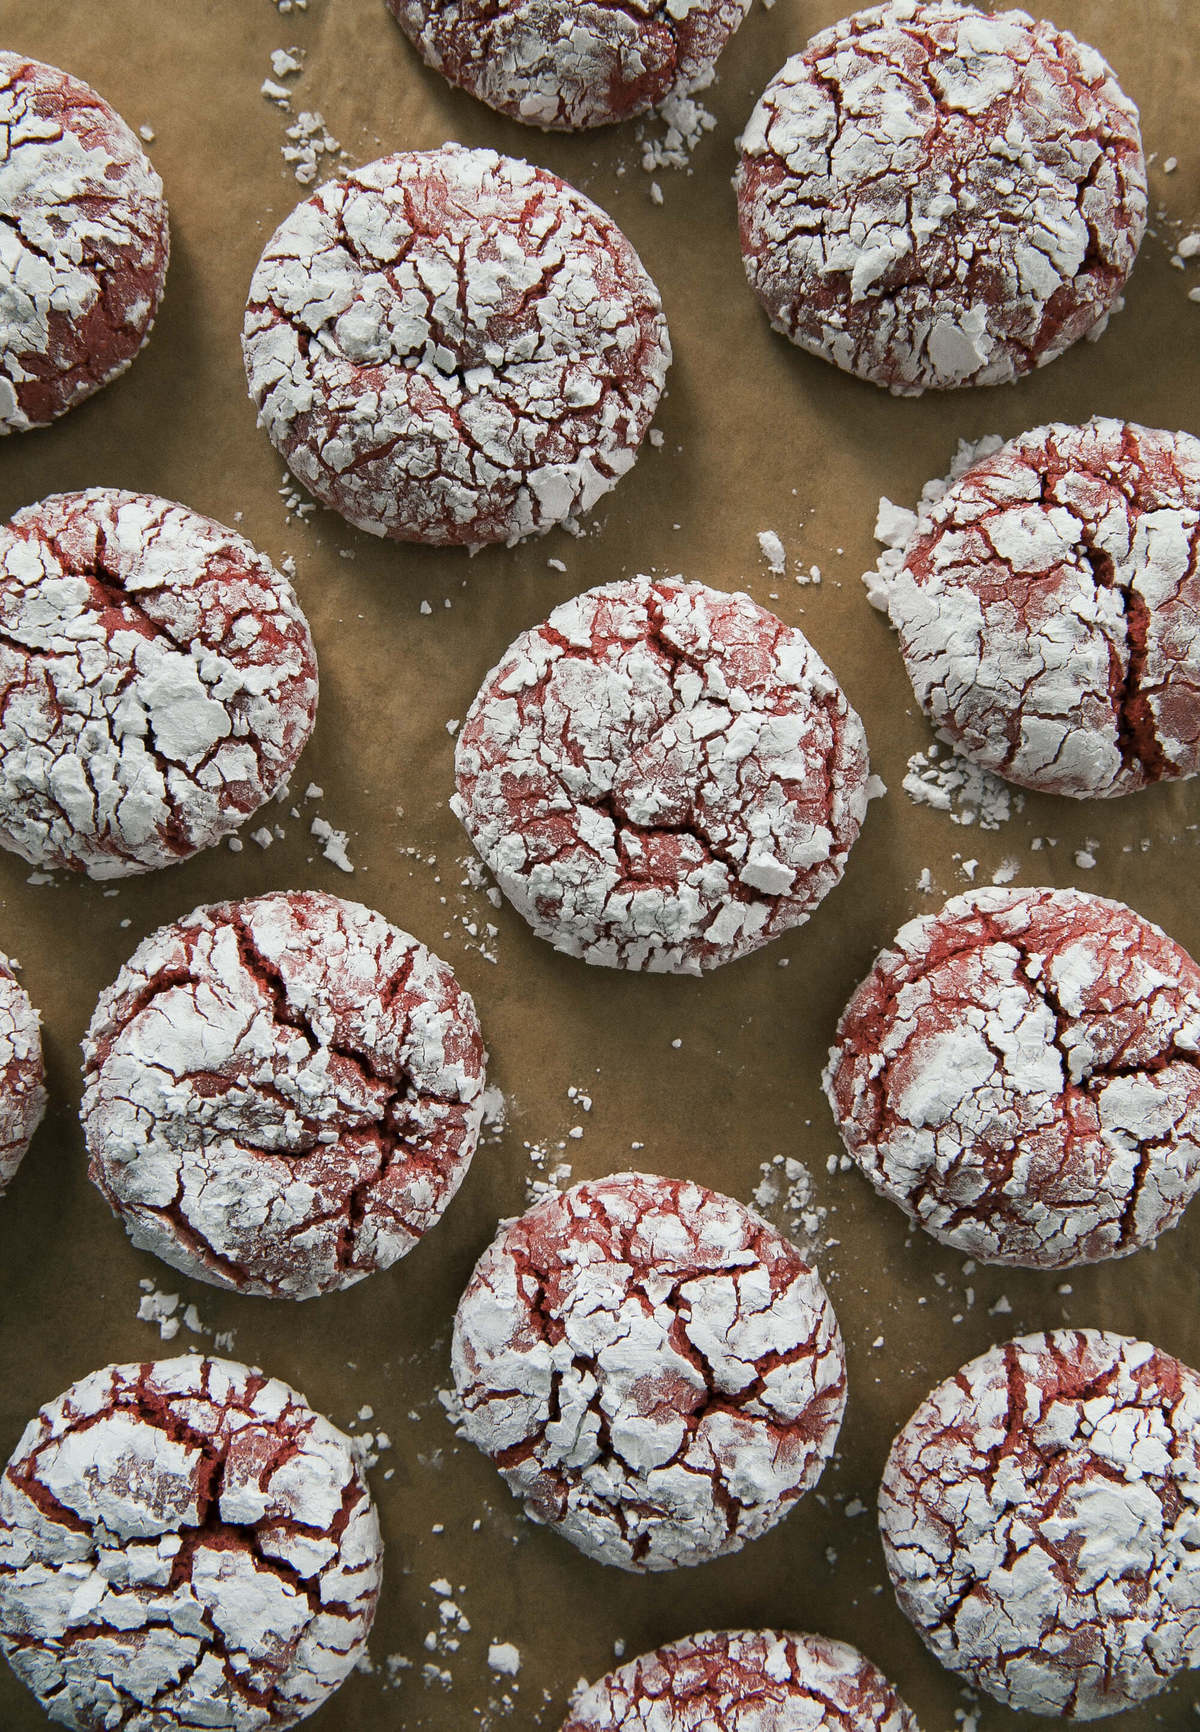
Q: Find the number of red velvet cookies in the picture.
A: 14